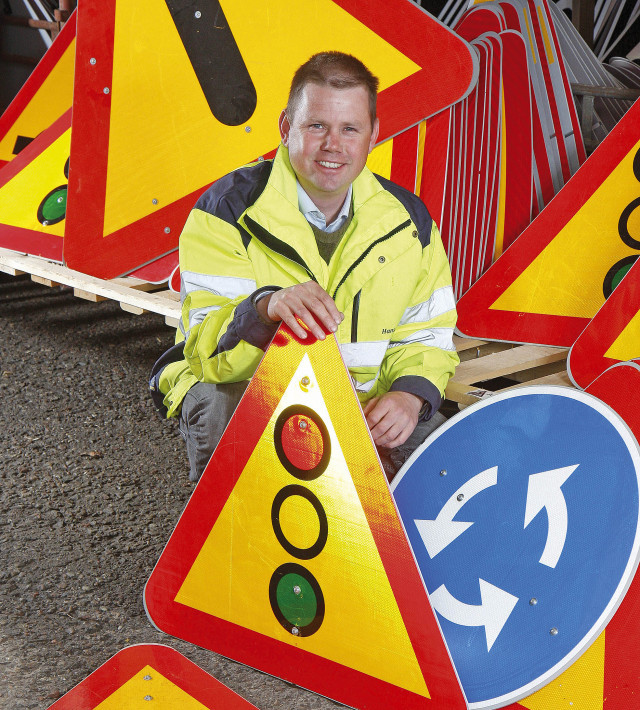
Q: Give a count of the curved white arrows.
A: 3